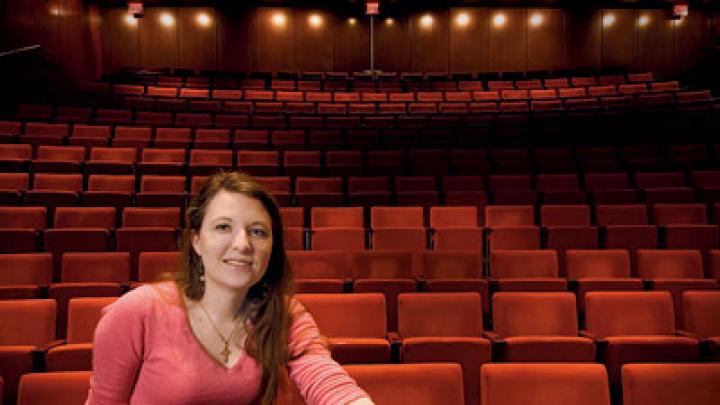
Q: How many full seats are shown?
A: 1